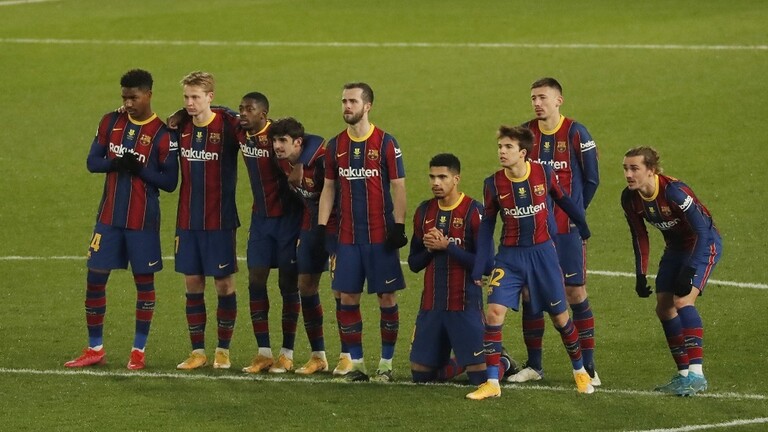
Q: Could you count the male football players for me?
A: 9